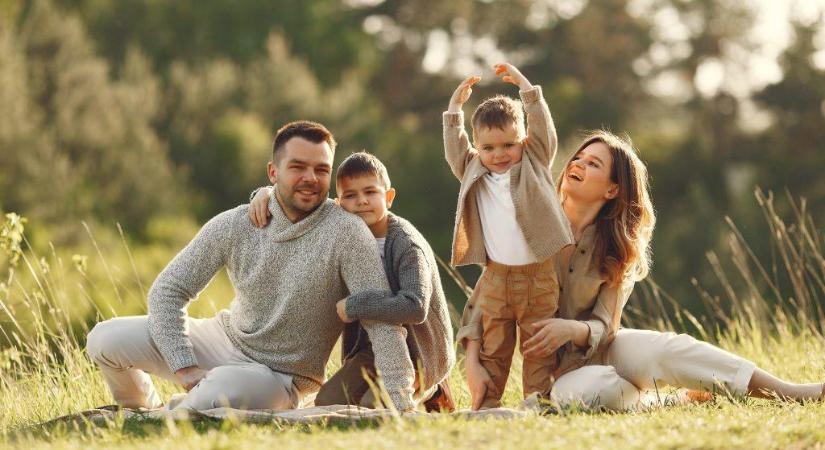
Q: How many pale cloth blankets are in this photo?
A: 1